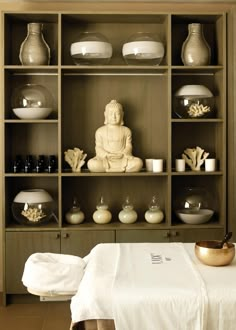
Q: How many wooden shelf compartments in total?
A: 11